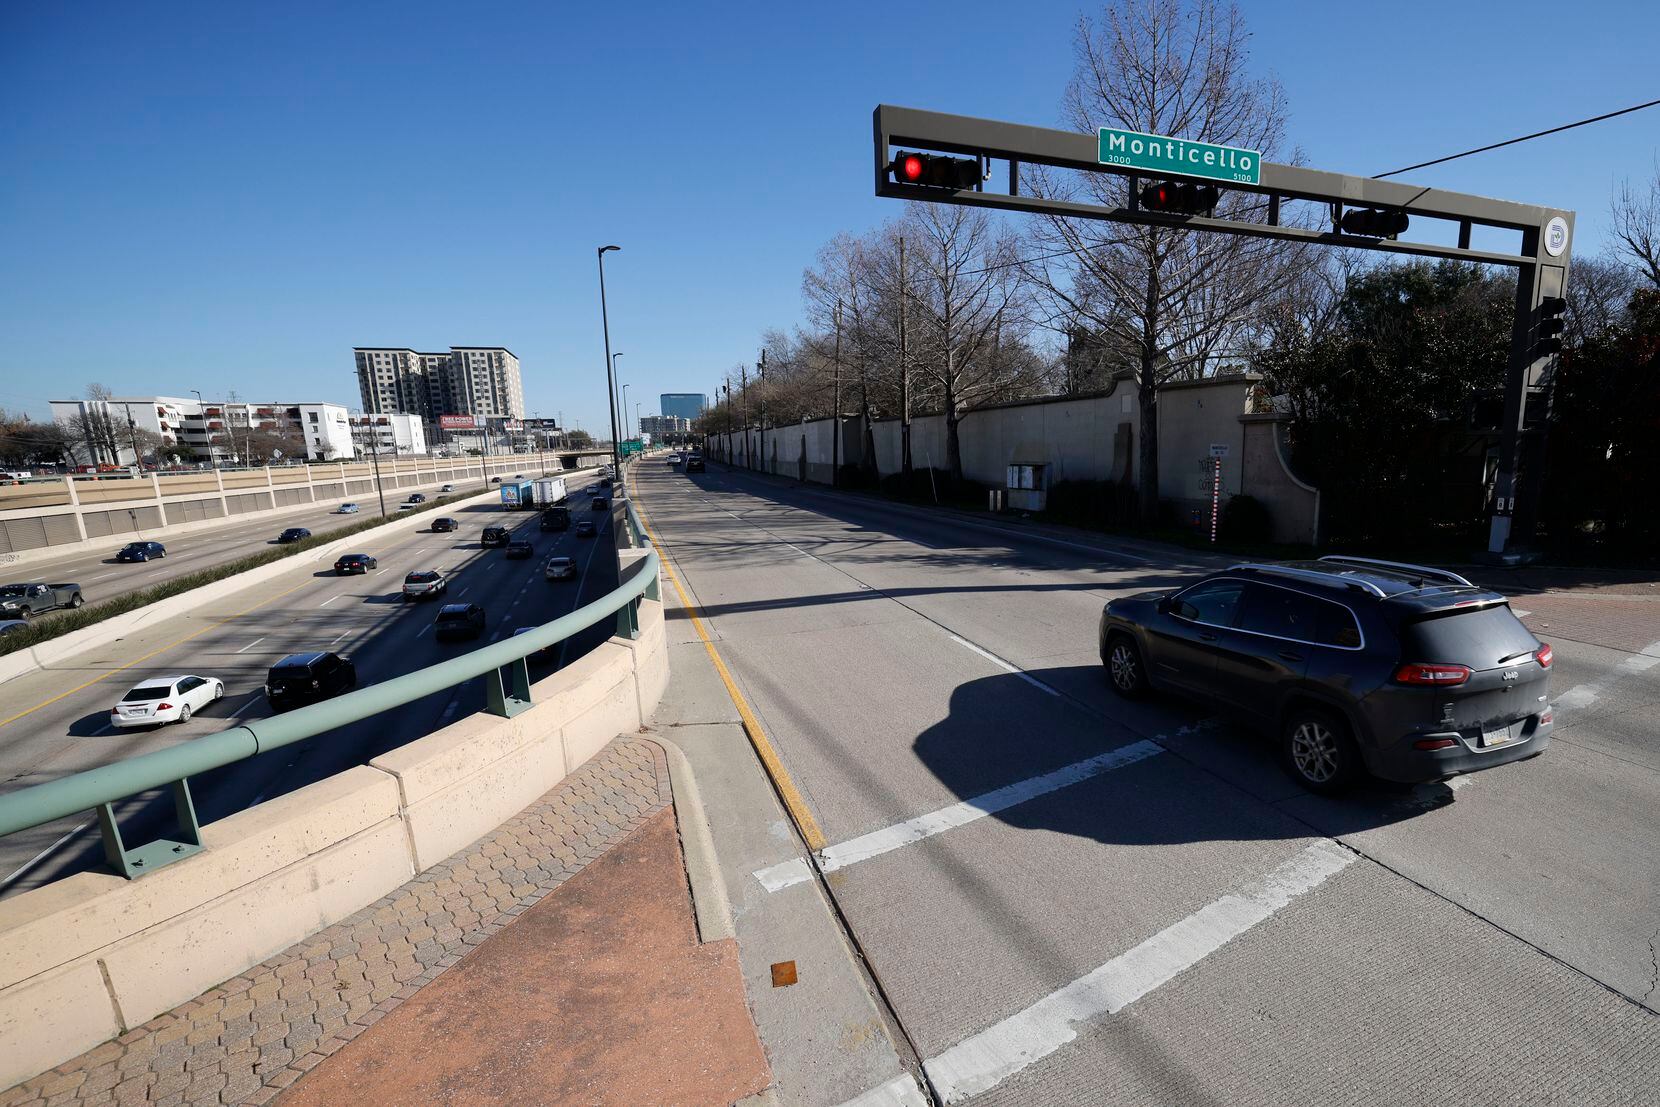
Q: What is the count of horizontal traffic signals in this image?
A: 3